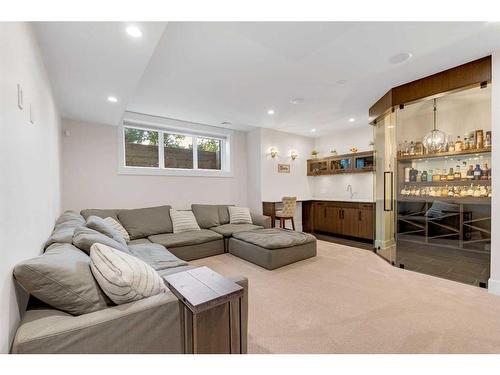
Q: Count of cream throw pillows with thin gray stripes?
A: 4